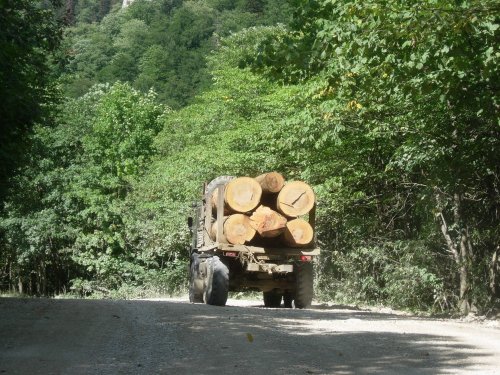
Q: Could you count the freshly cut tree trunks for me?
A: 6